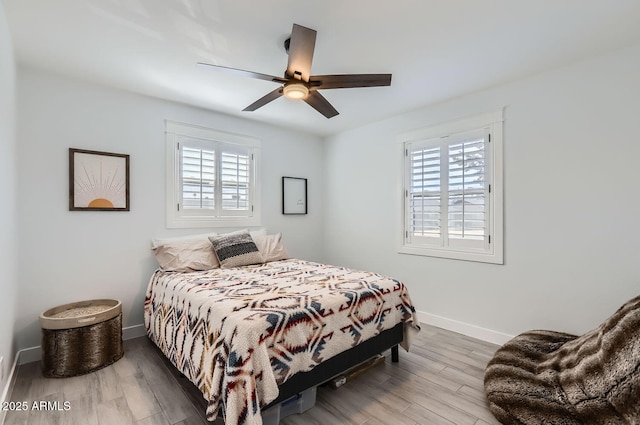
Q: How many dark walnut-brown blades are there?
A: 5